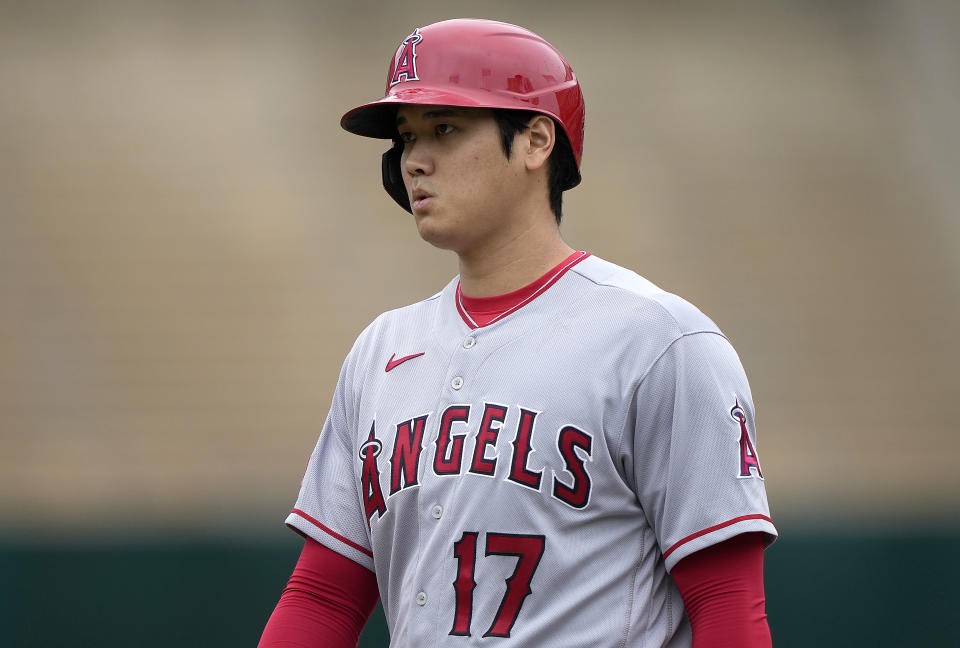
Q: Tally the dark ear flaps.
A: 1